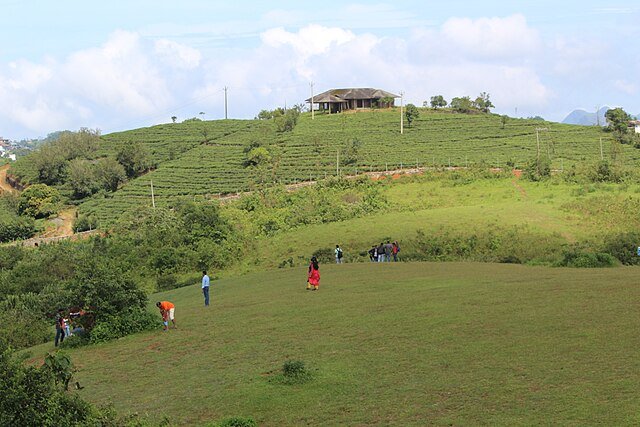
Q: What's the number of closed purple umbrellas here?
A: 0